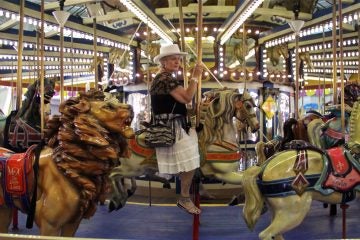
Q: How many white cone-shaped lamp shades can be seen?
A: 2